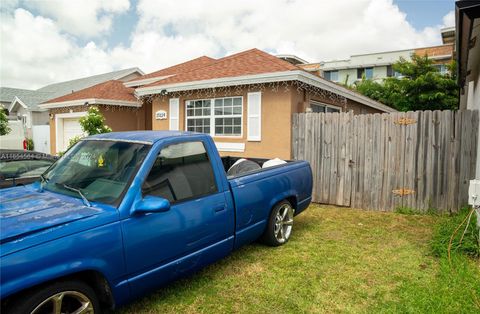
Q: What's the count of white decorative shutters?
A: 2